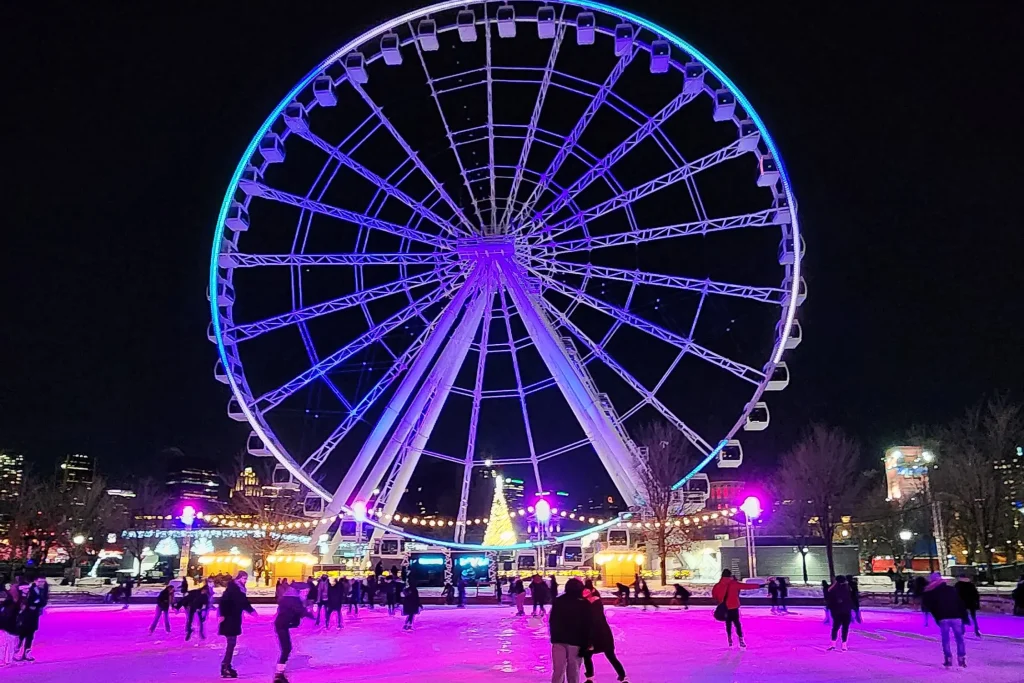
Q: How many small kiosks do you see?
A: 3